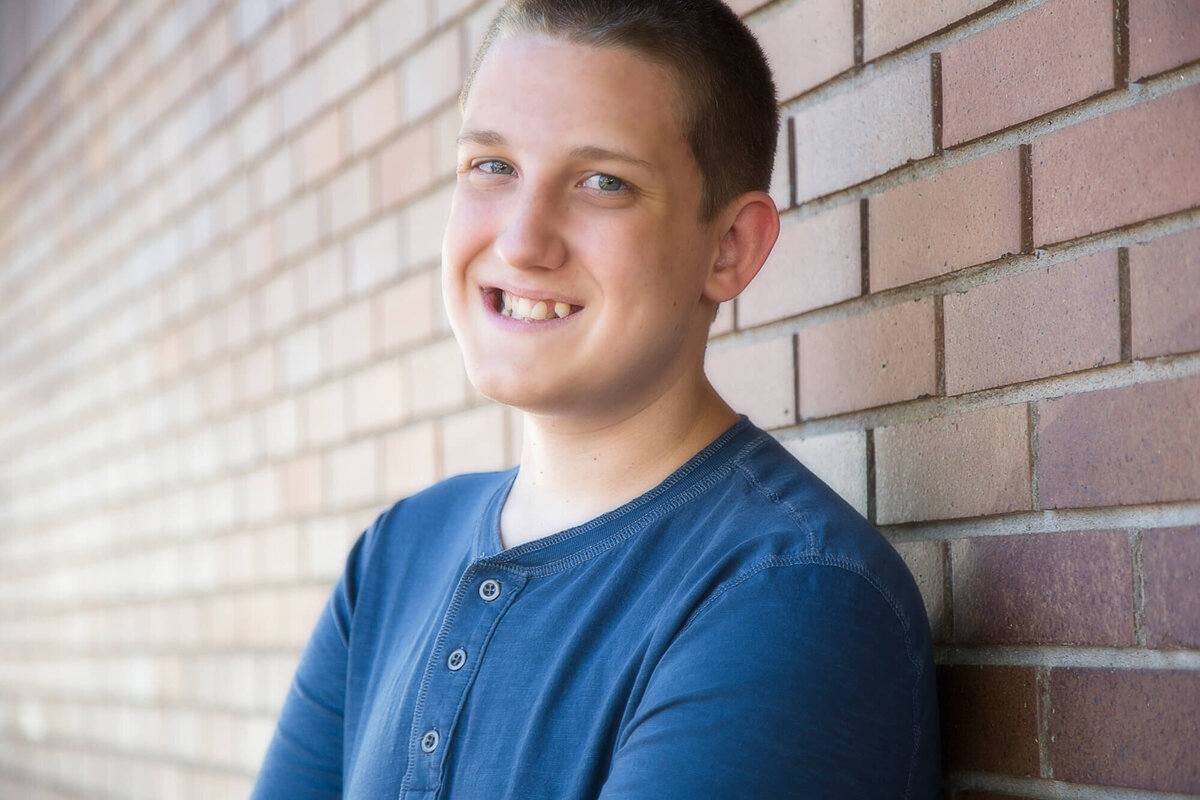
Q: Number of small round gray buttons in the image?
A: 3